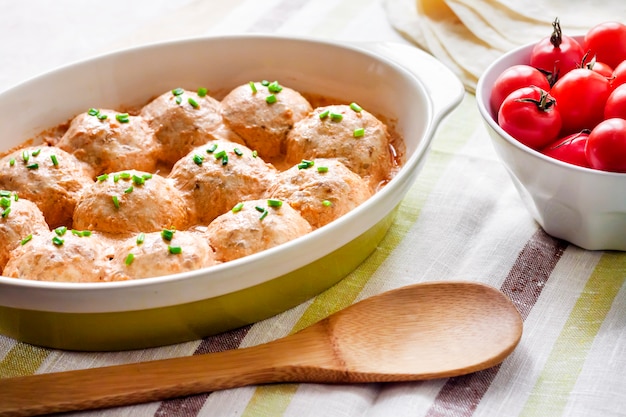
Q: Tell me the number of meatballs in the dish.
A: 12